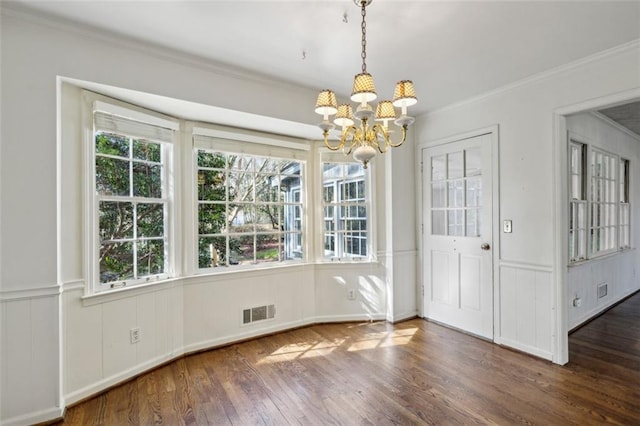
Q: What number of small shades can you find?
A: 5